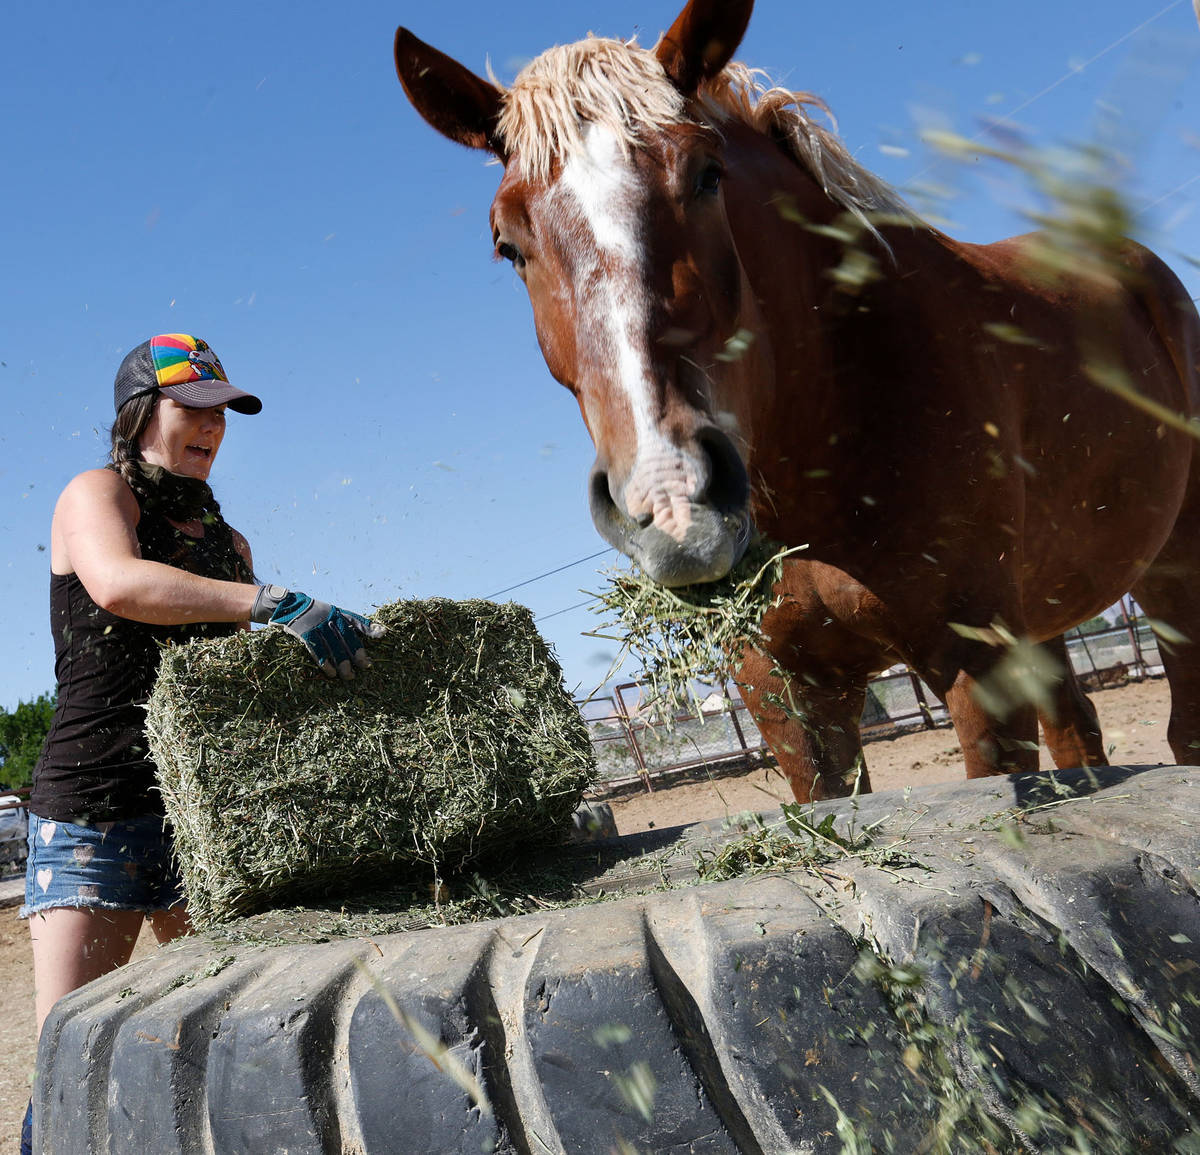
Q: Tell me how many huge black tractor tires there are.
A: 1